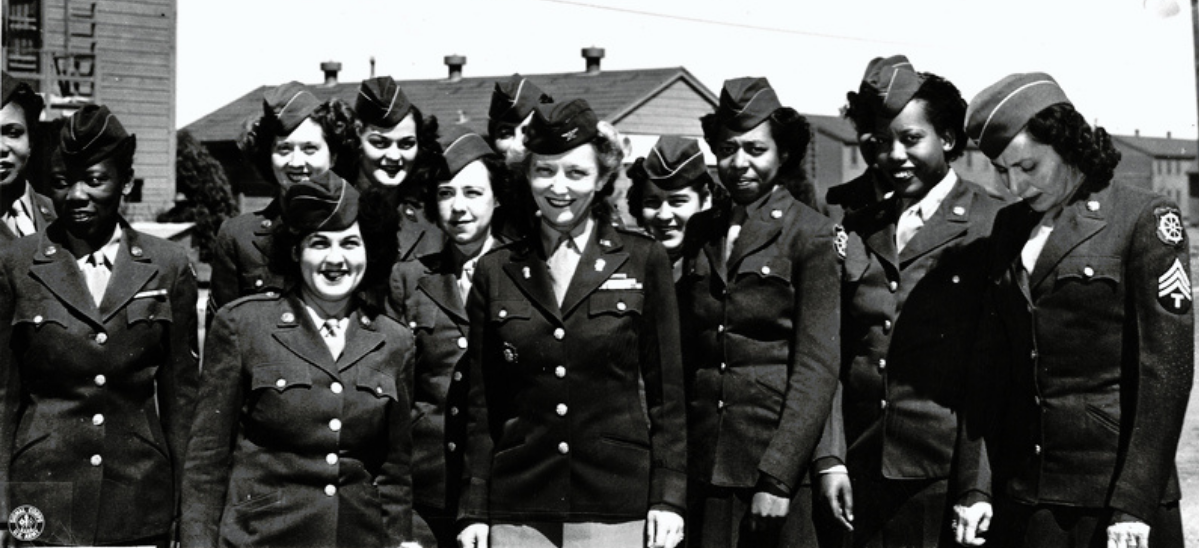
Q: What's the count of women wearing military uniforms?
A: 13